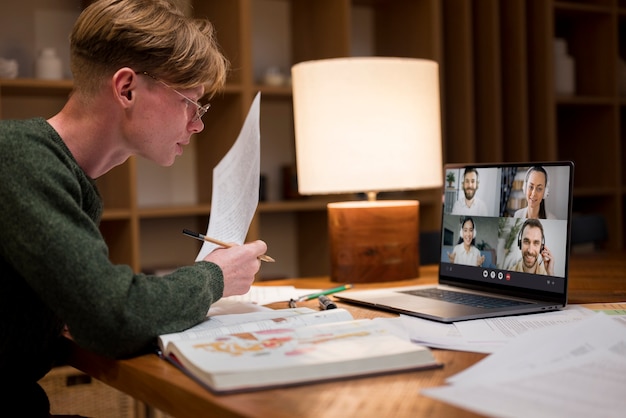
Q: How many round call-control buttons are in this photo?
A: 4